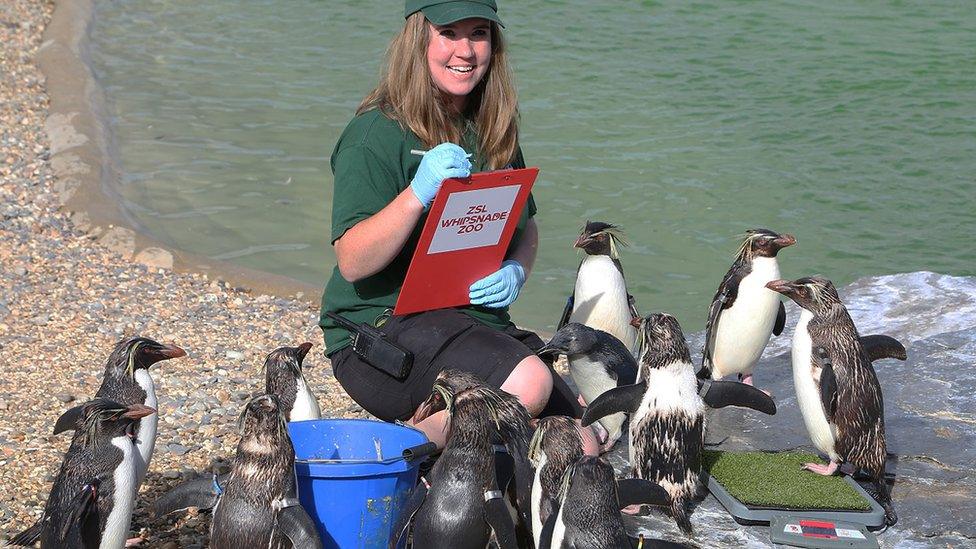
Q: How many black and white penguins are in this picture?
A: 13